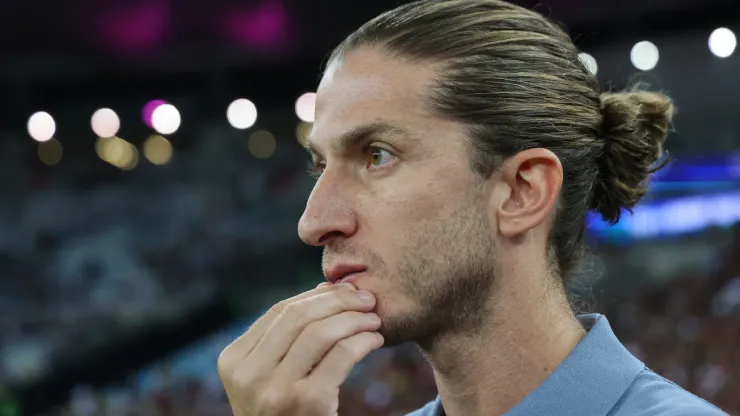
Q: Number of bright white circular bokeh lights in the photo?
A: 8